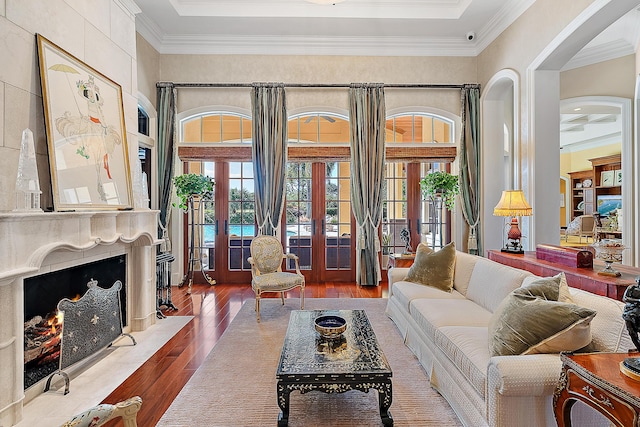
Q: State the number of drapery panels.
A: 4